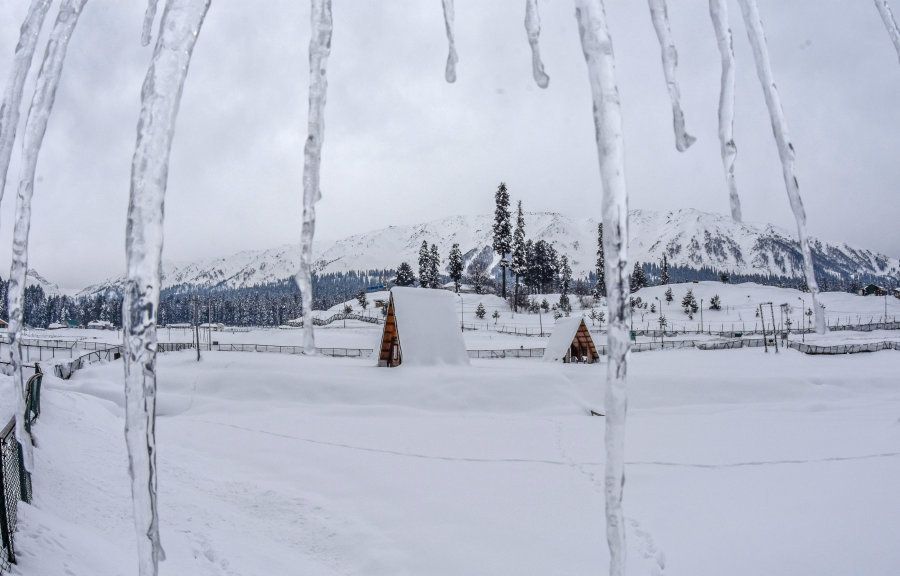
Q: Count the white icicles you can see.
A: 12